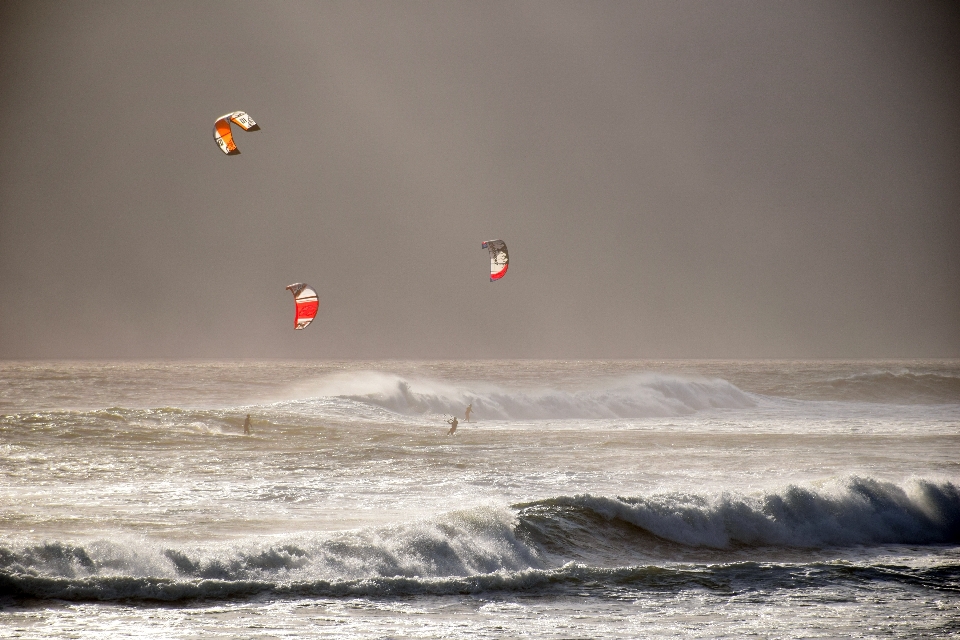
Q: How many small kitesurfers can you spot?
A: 3